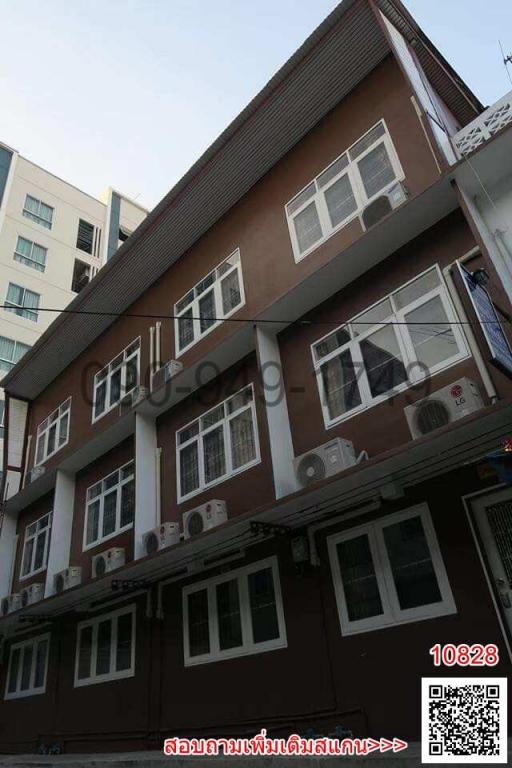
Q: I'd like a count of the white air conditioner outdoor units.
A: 12